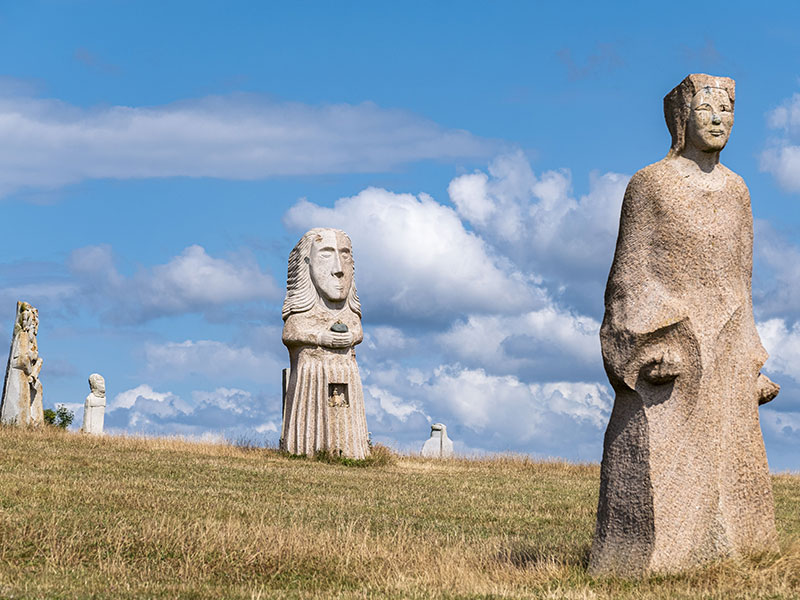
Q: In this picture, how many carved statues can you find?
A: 5